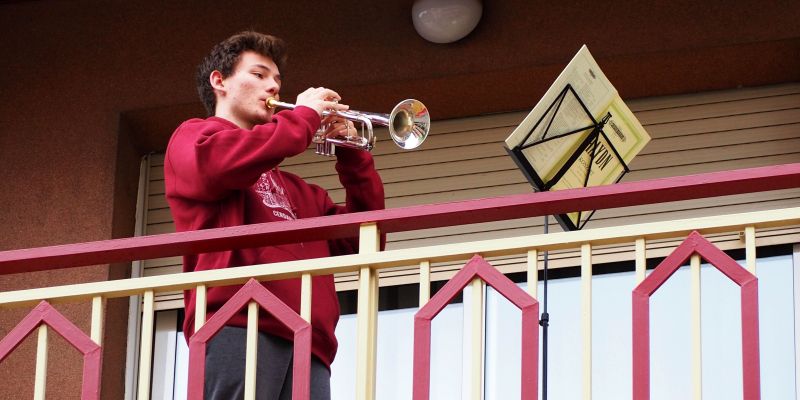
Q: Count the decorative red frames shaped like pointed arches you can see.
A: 4